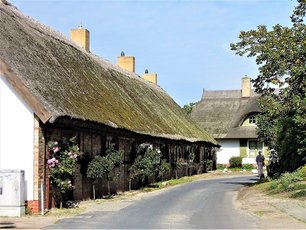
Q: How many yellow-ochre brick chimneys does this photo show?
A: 4